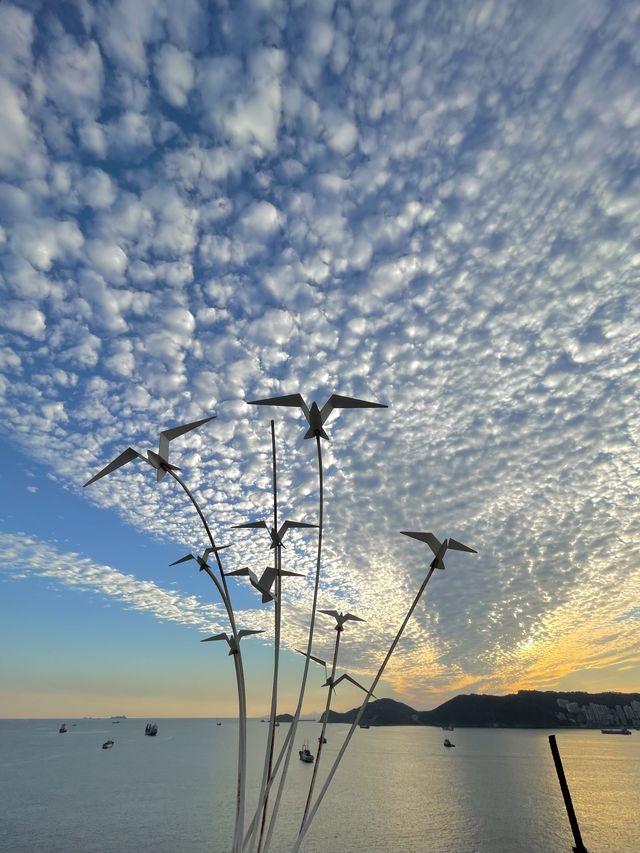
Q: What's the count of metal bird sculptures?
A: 9